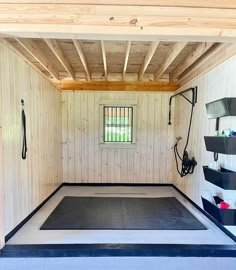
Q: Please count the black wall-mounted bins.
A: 4